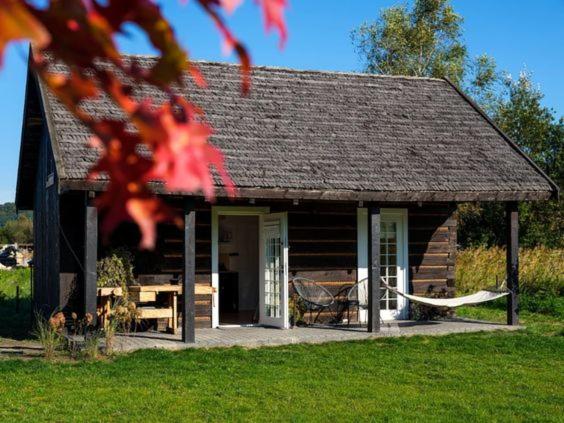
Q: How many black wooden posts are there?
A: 4